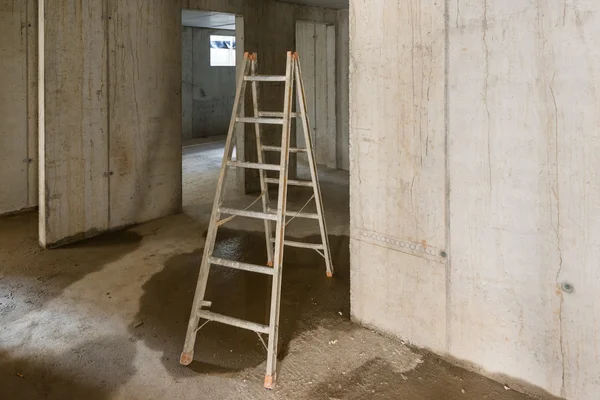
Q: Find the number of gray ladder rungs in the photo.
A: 11